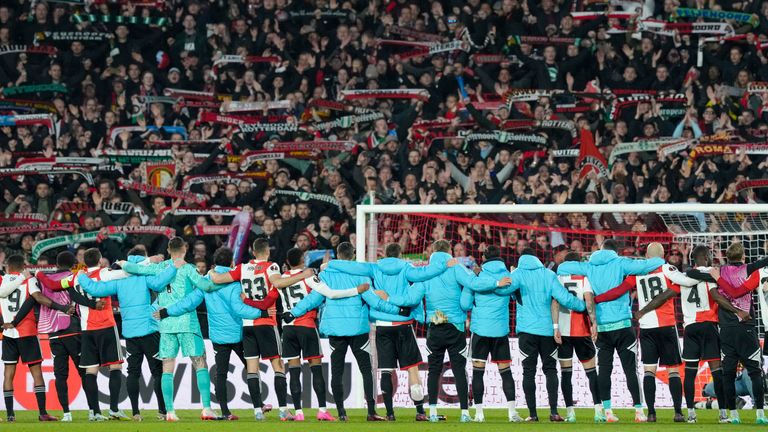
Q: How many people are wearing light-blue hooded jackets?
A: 8